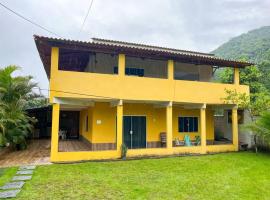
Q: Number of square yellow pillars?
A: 9